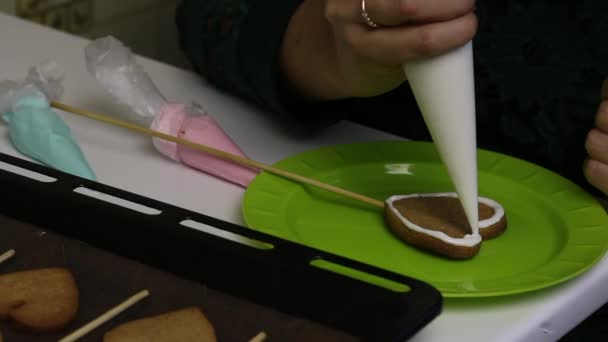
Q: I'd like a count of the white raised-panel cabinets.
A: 0